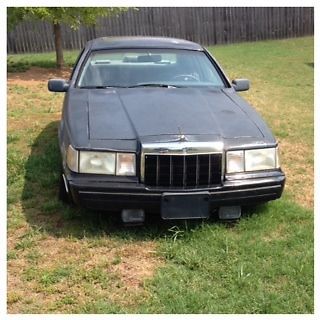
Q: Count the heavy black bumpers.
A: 1